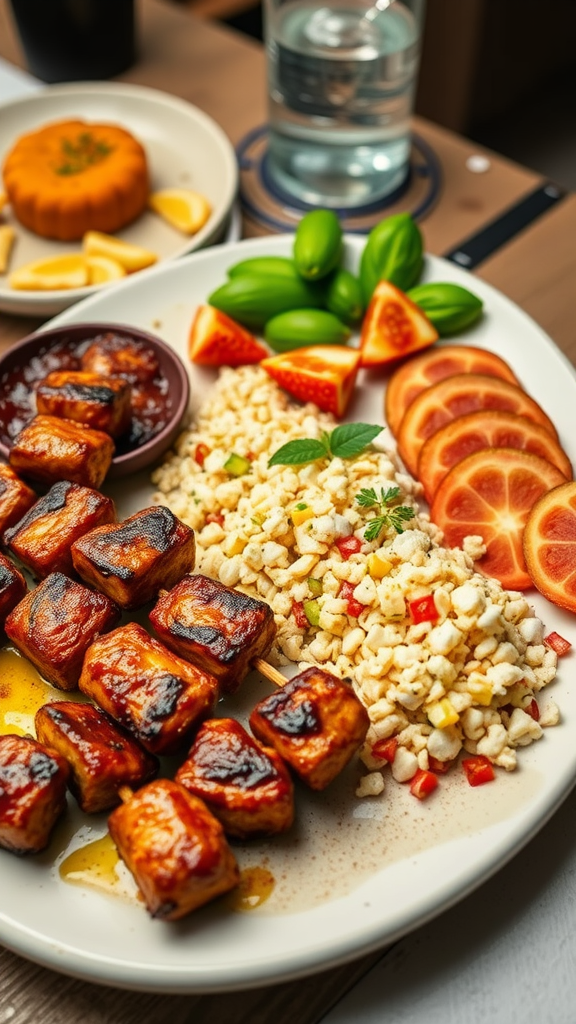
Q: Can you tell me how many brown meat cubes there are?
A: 15